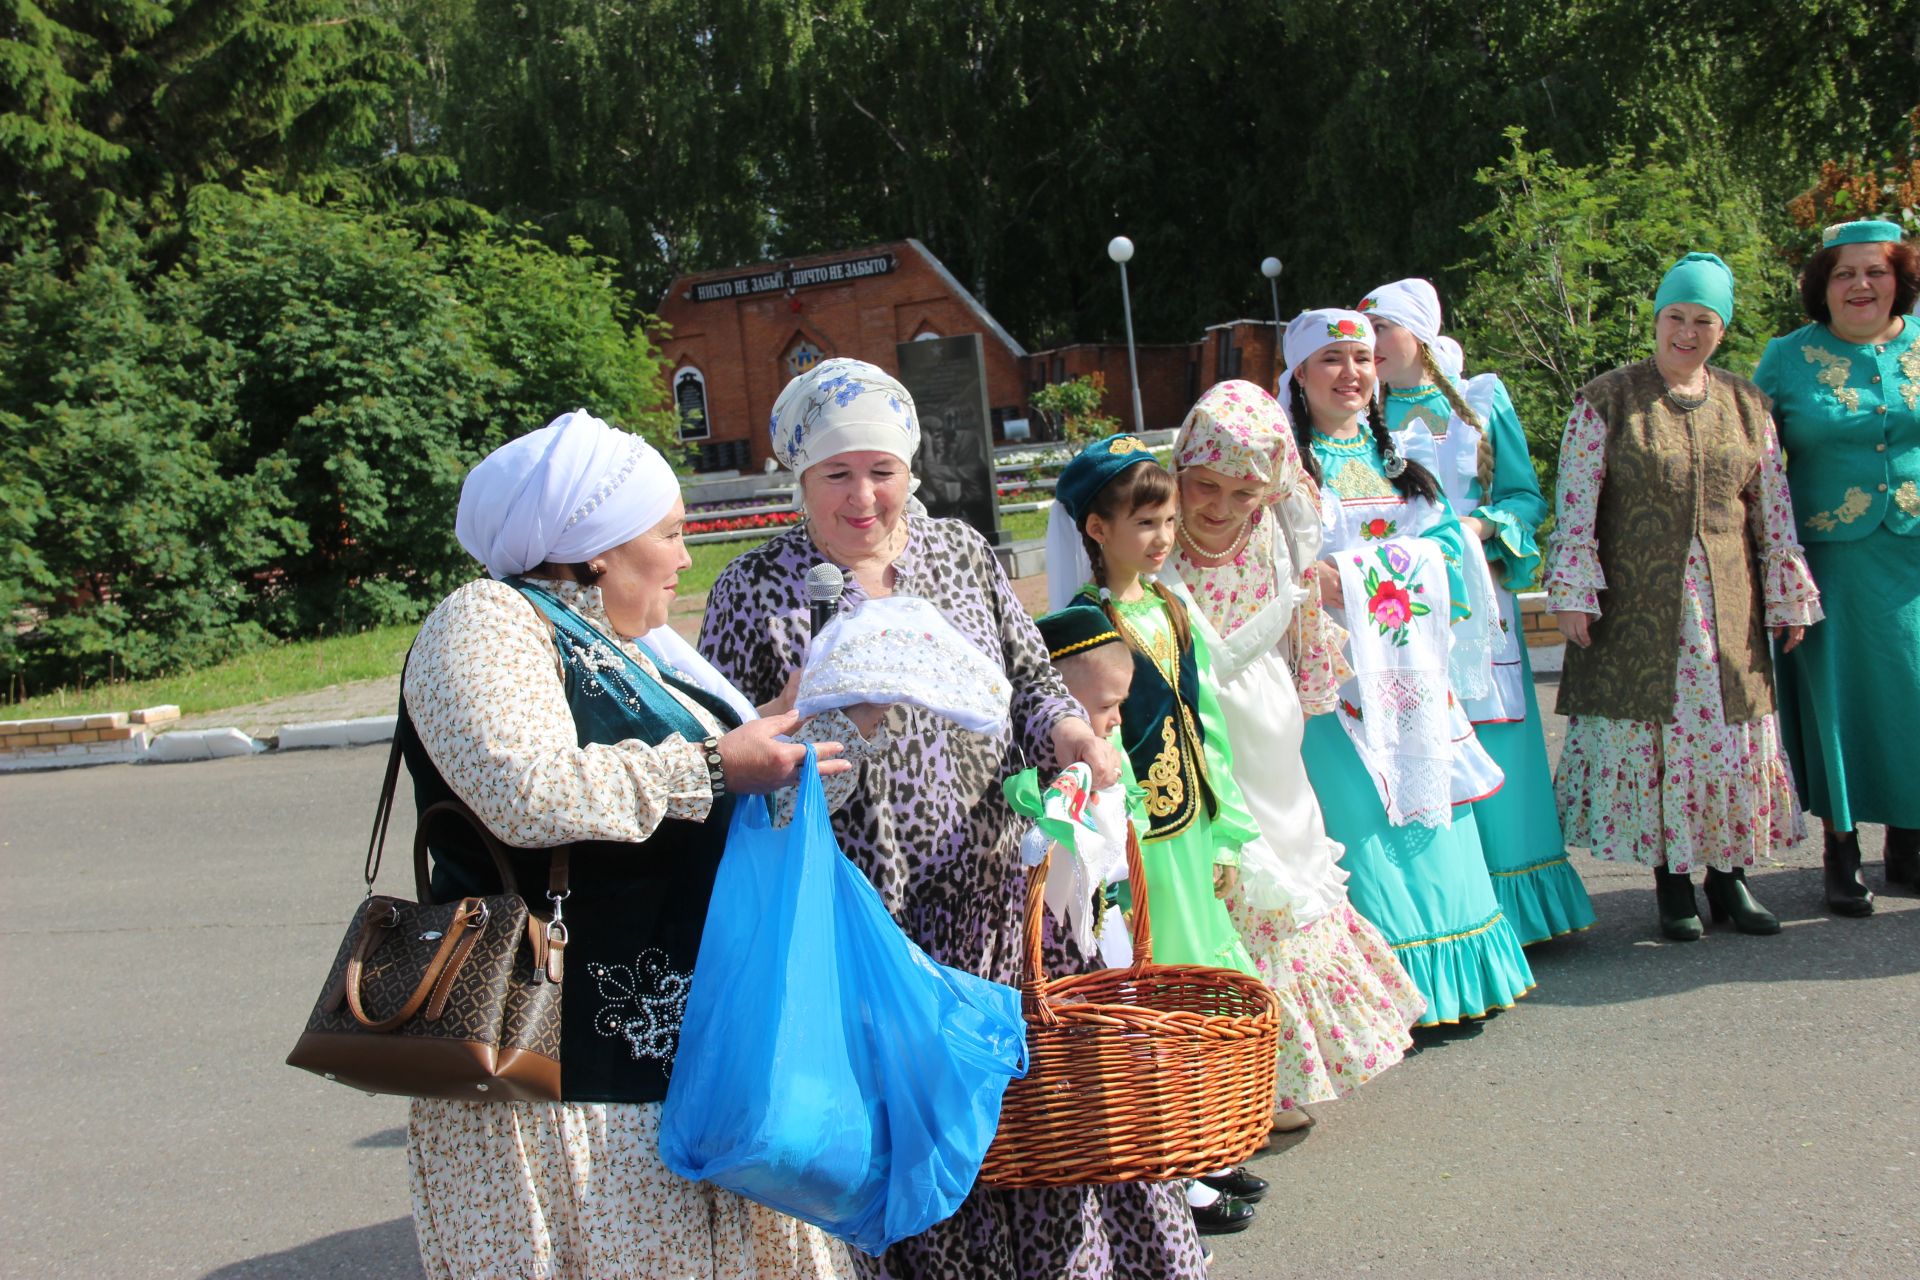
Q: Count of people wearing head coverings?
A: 9